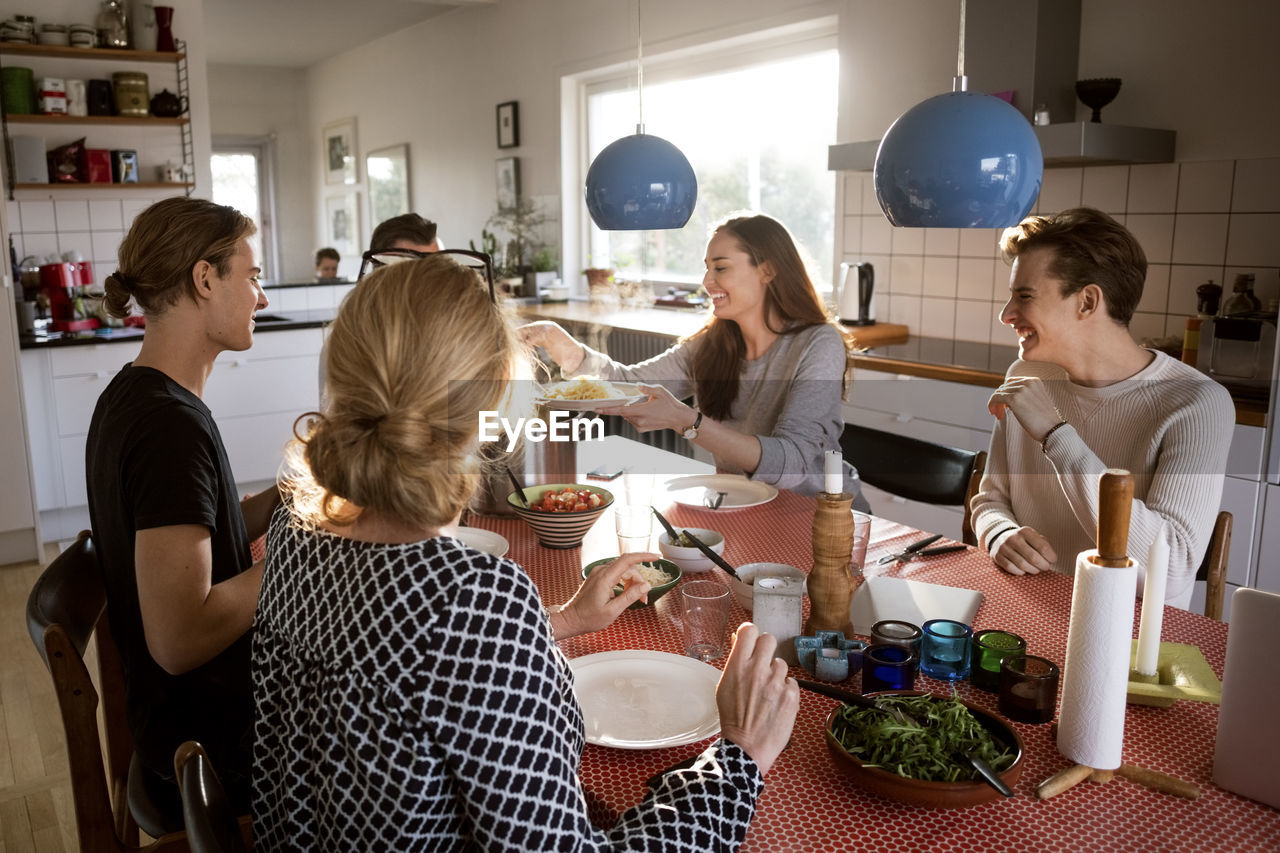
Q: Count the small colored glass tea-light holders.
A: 5